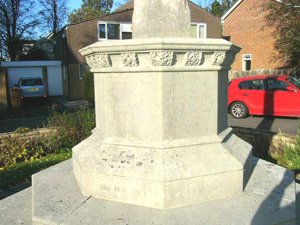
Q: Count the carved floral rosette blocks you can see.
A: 5